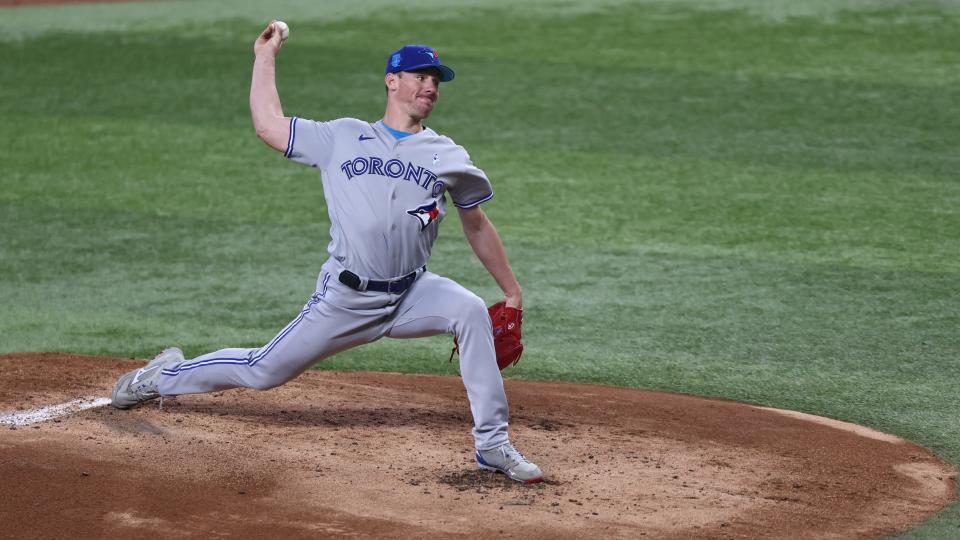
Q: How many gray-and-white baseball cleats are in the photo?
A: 2